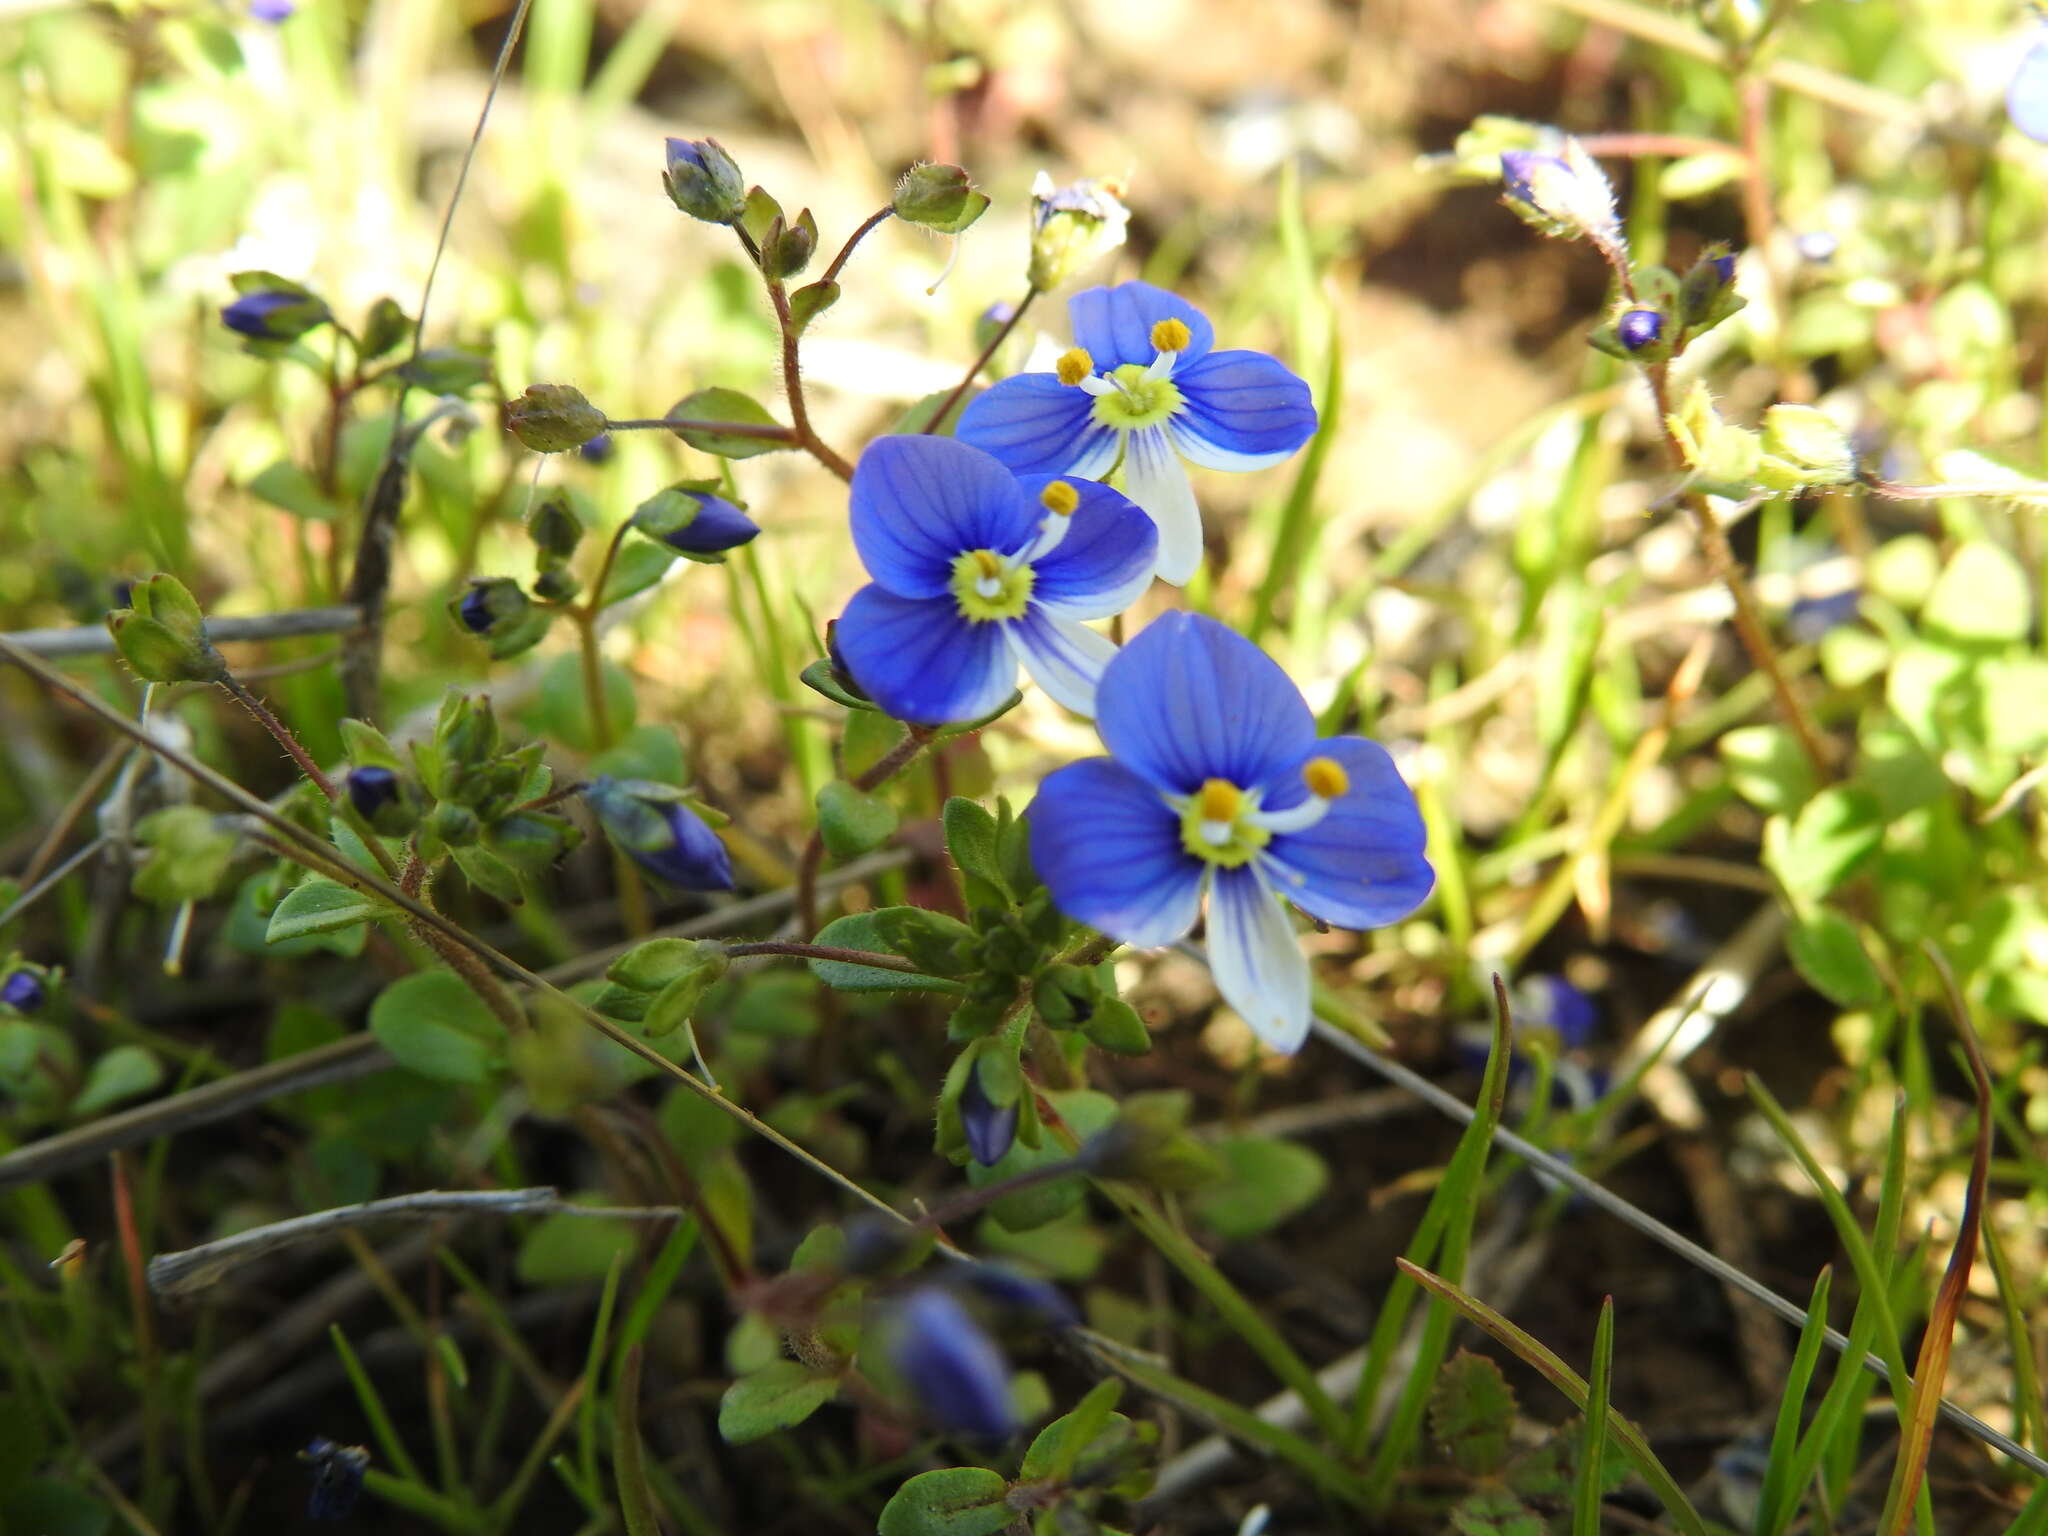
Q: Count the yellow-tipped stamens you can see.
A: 6